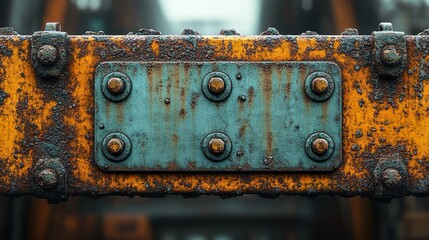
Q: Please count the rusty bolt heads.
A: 10